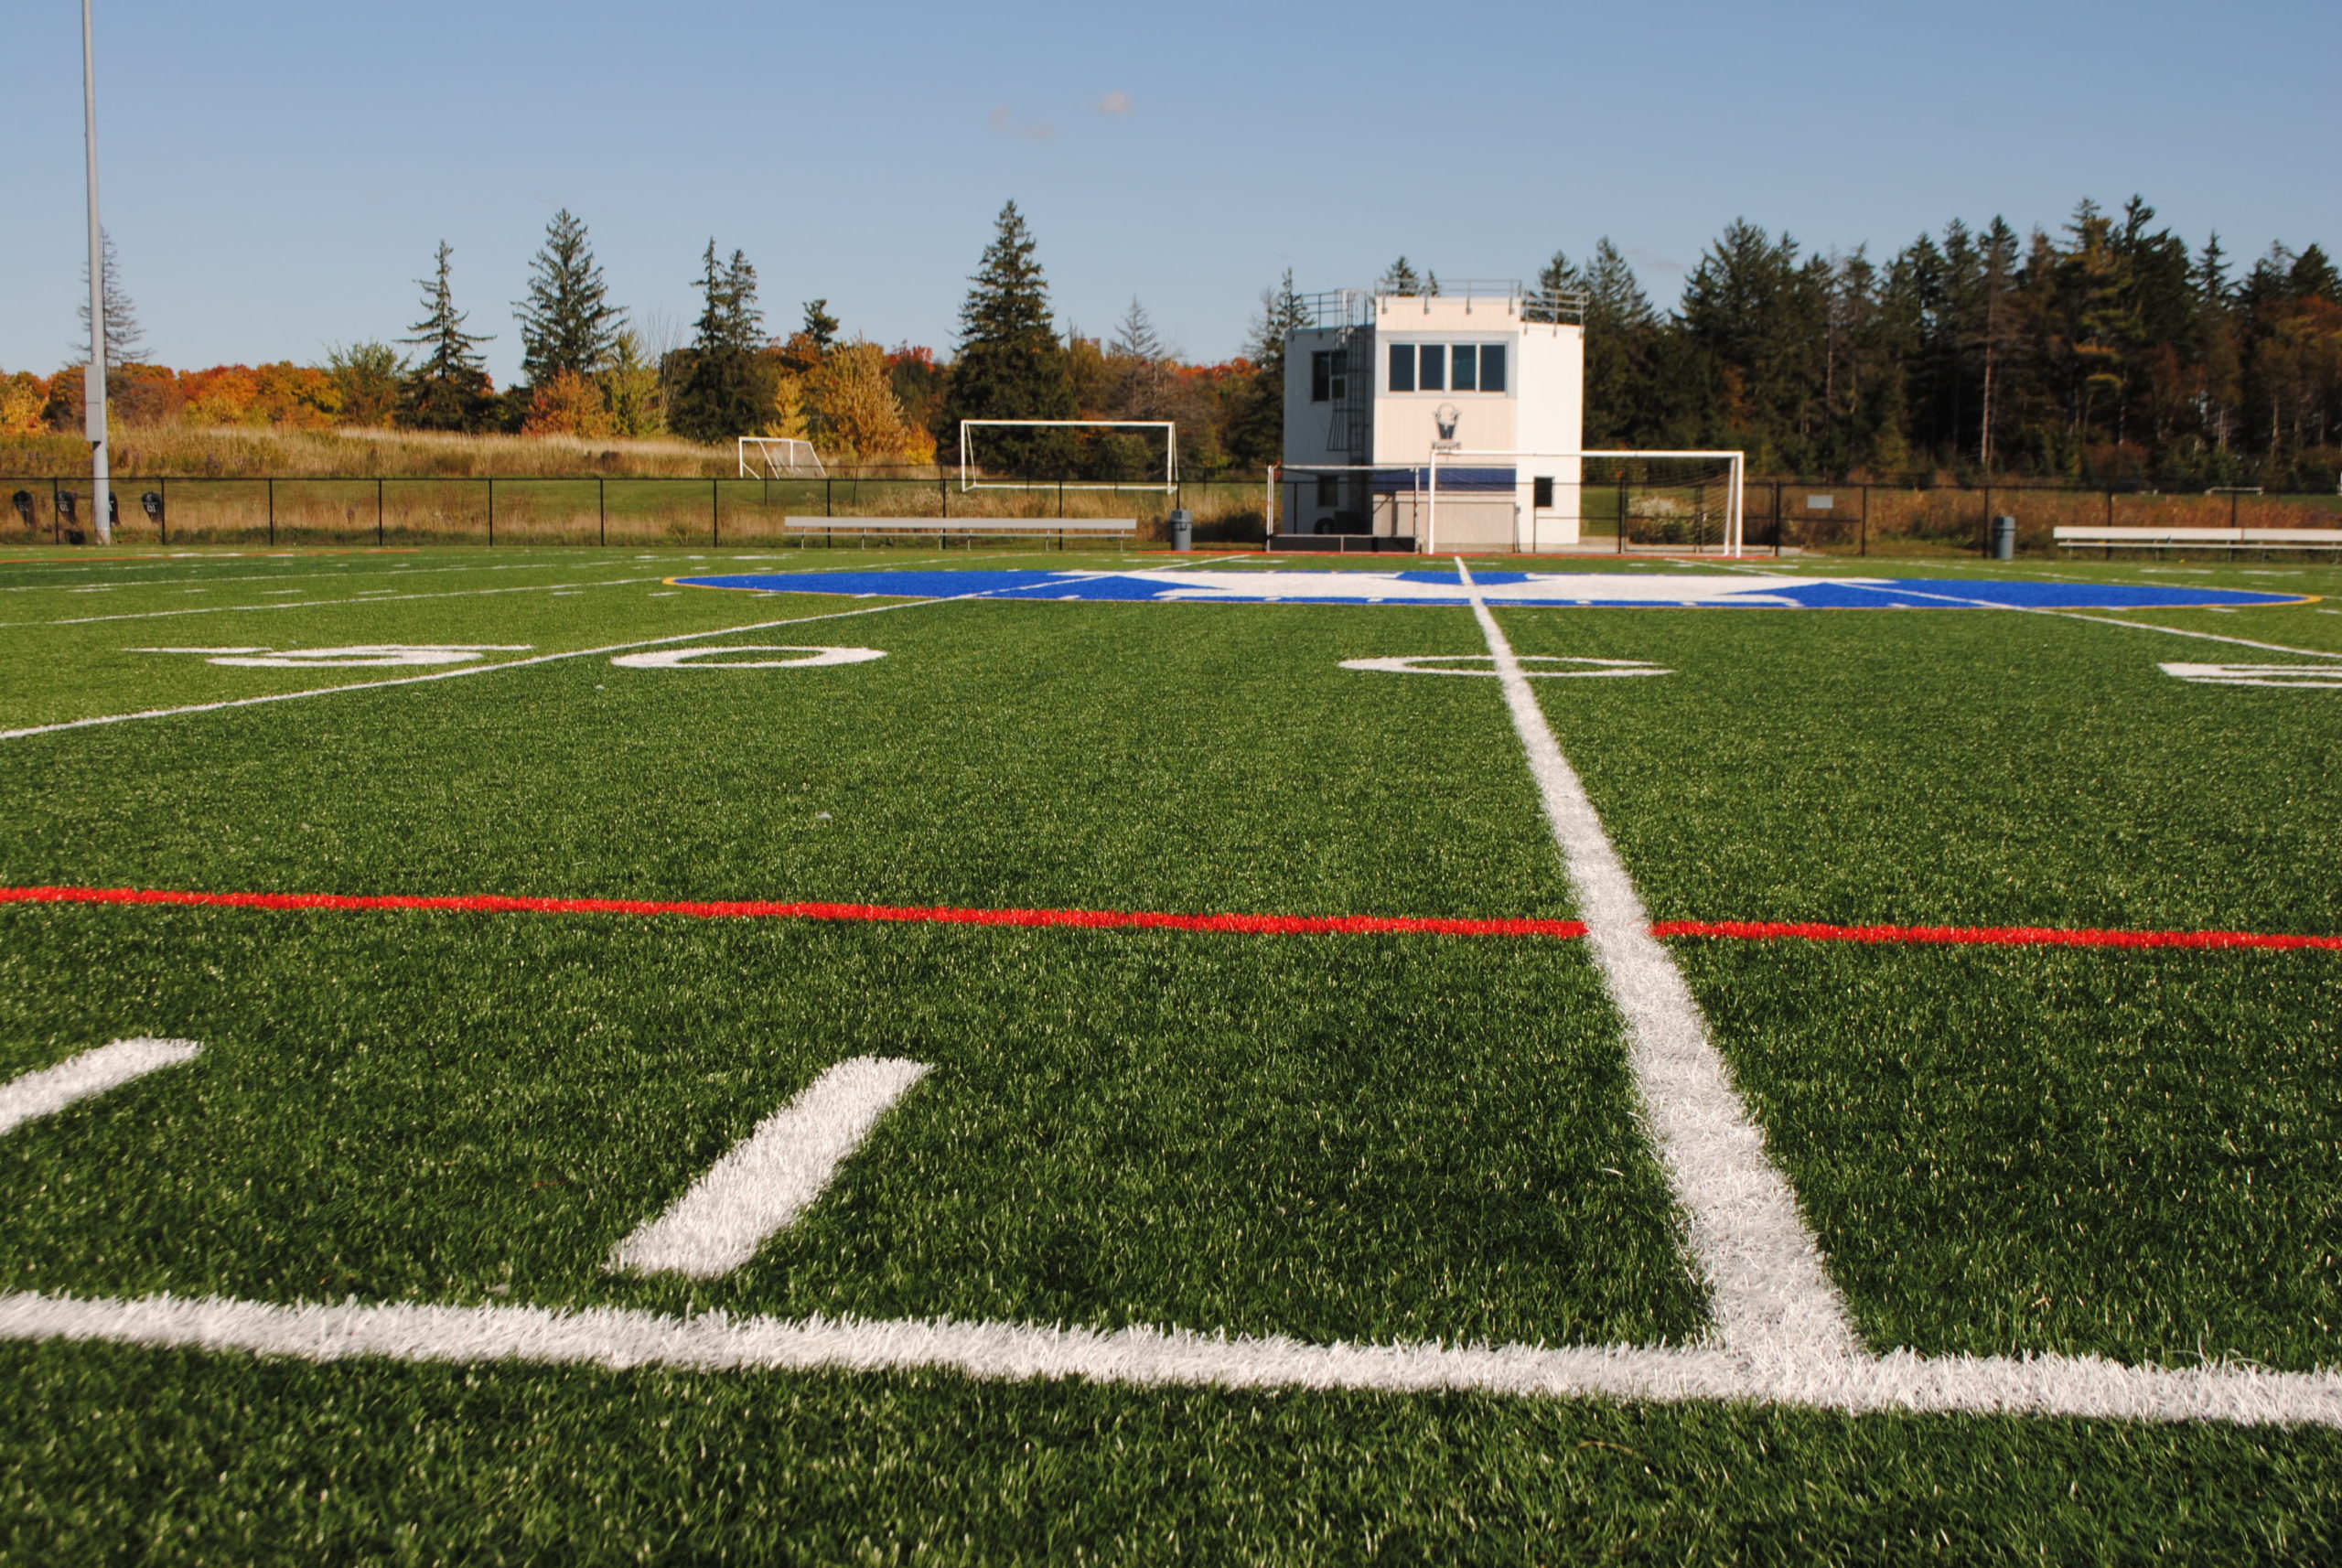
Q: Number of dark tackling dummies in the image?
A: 4